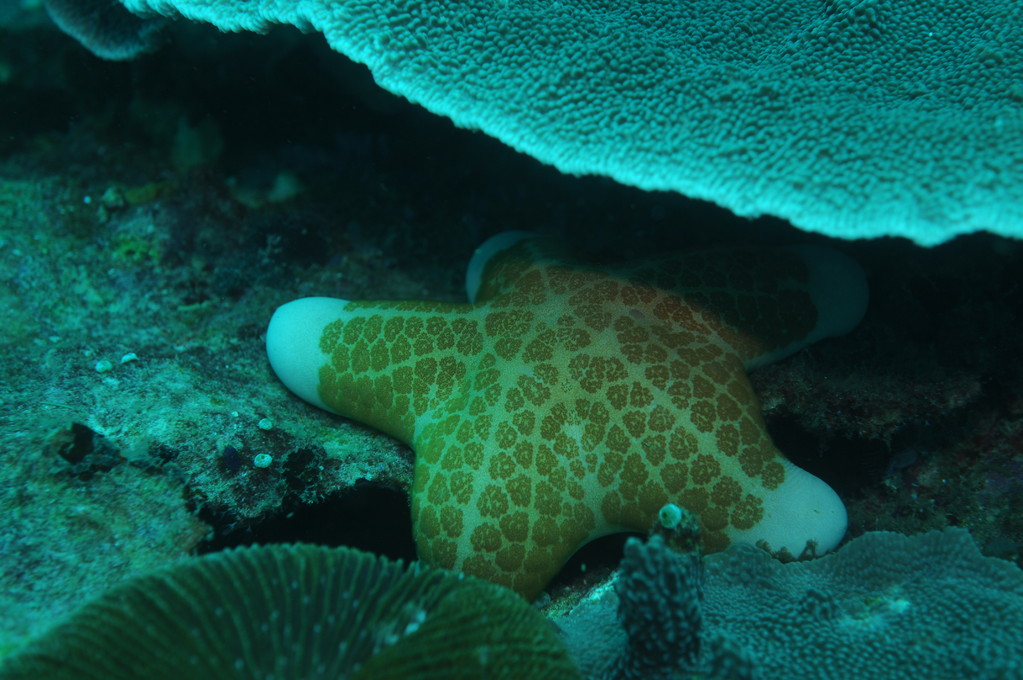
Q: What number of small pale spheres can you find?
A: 5